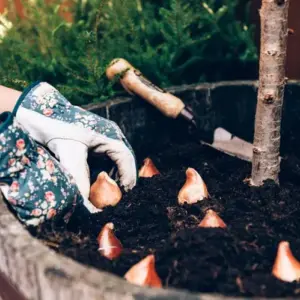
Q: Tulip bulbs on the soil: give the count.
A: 7